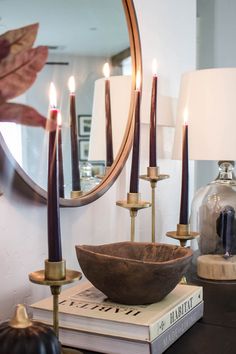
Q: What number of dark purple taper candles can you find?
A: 4